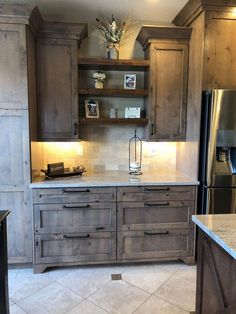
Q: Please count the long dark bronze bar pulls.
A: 6